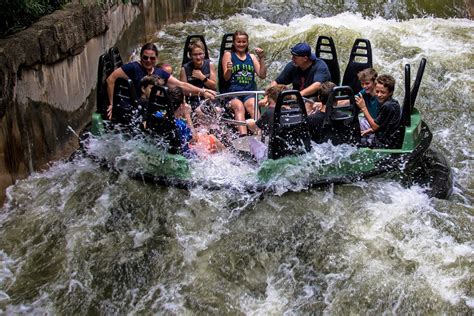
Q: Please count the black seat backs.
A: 12